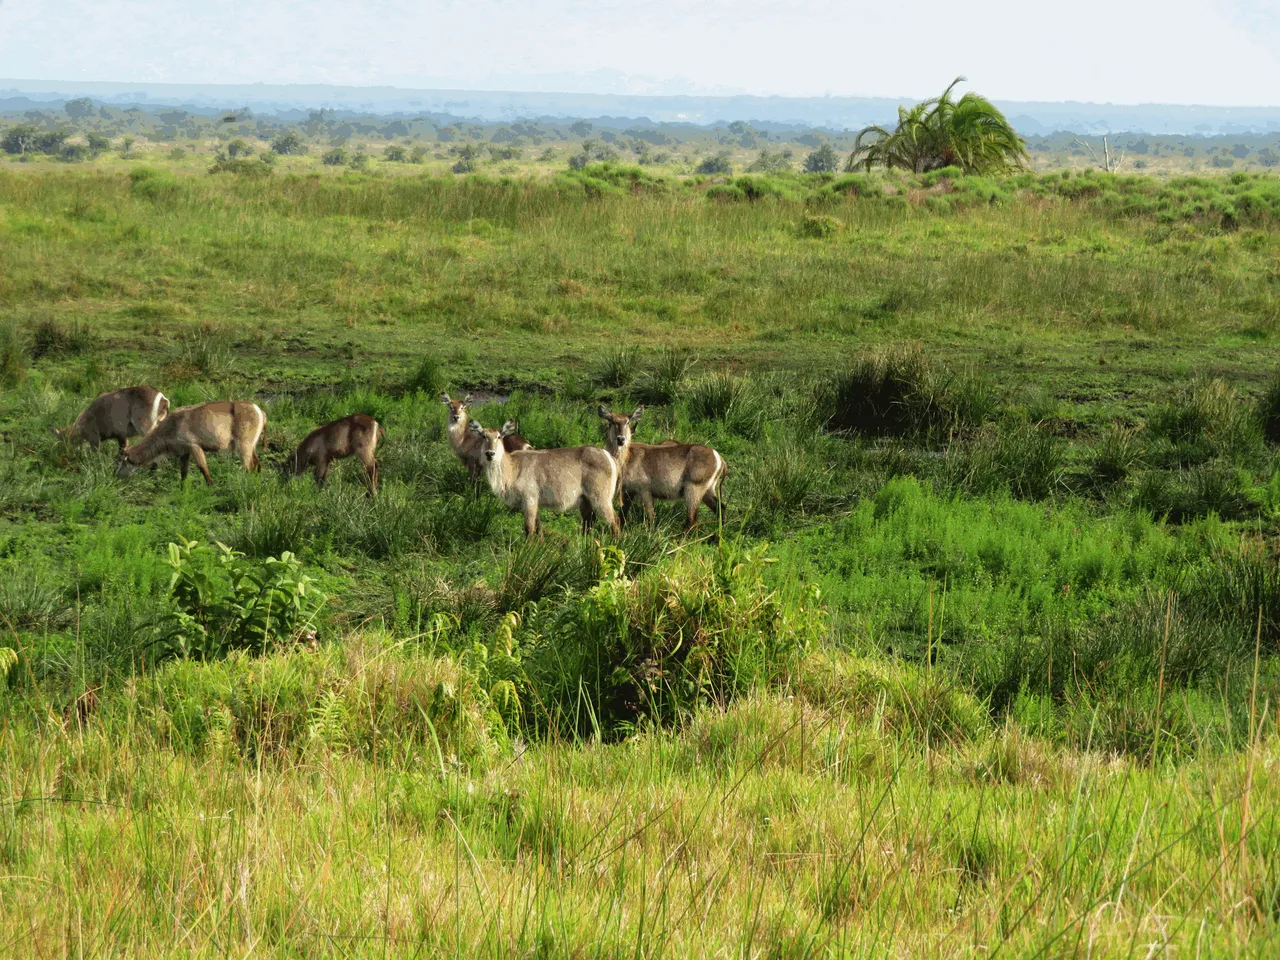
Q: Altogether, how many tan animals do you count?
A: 6